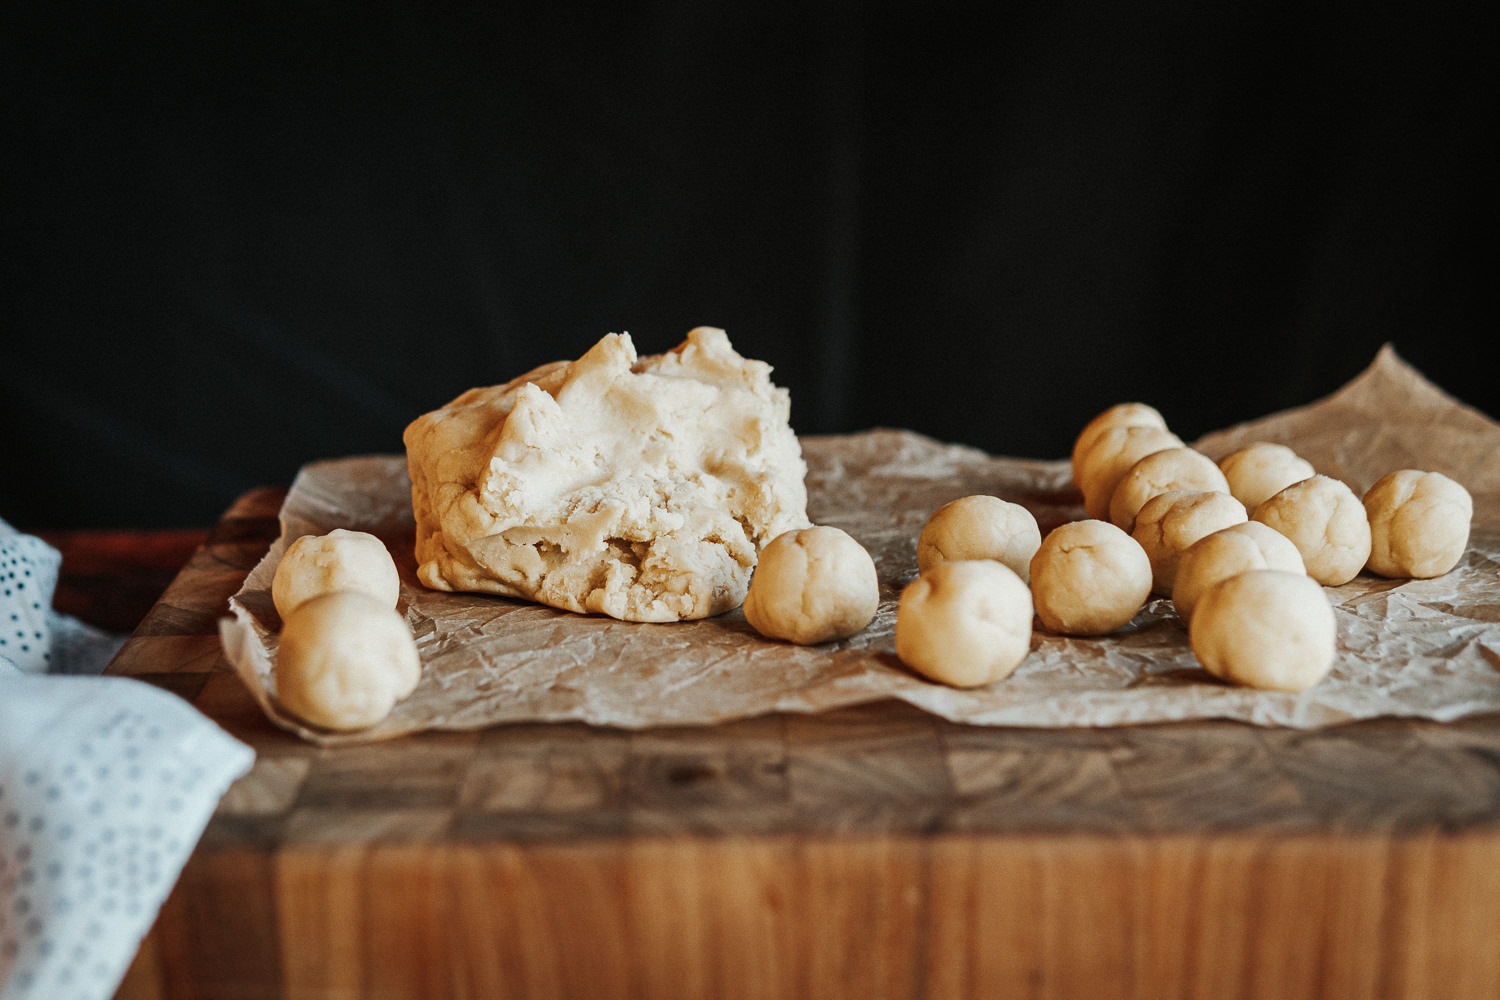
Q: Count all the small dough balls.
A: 15